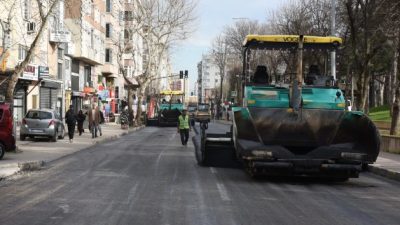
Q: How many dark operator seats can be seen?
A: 2